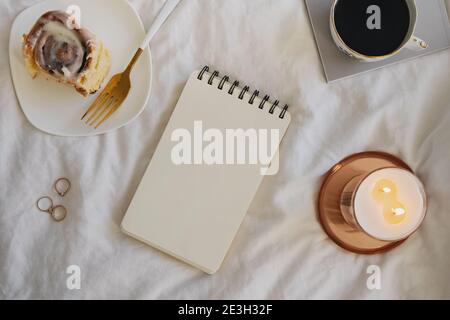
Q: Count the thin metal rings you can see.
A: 3